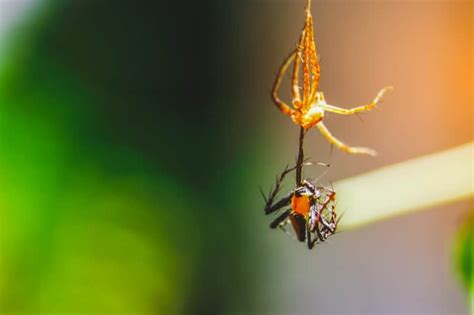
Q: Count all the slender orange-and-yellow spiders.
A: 1